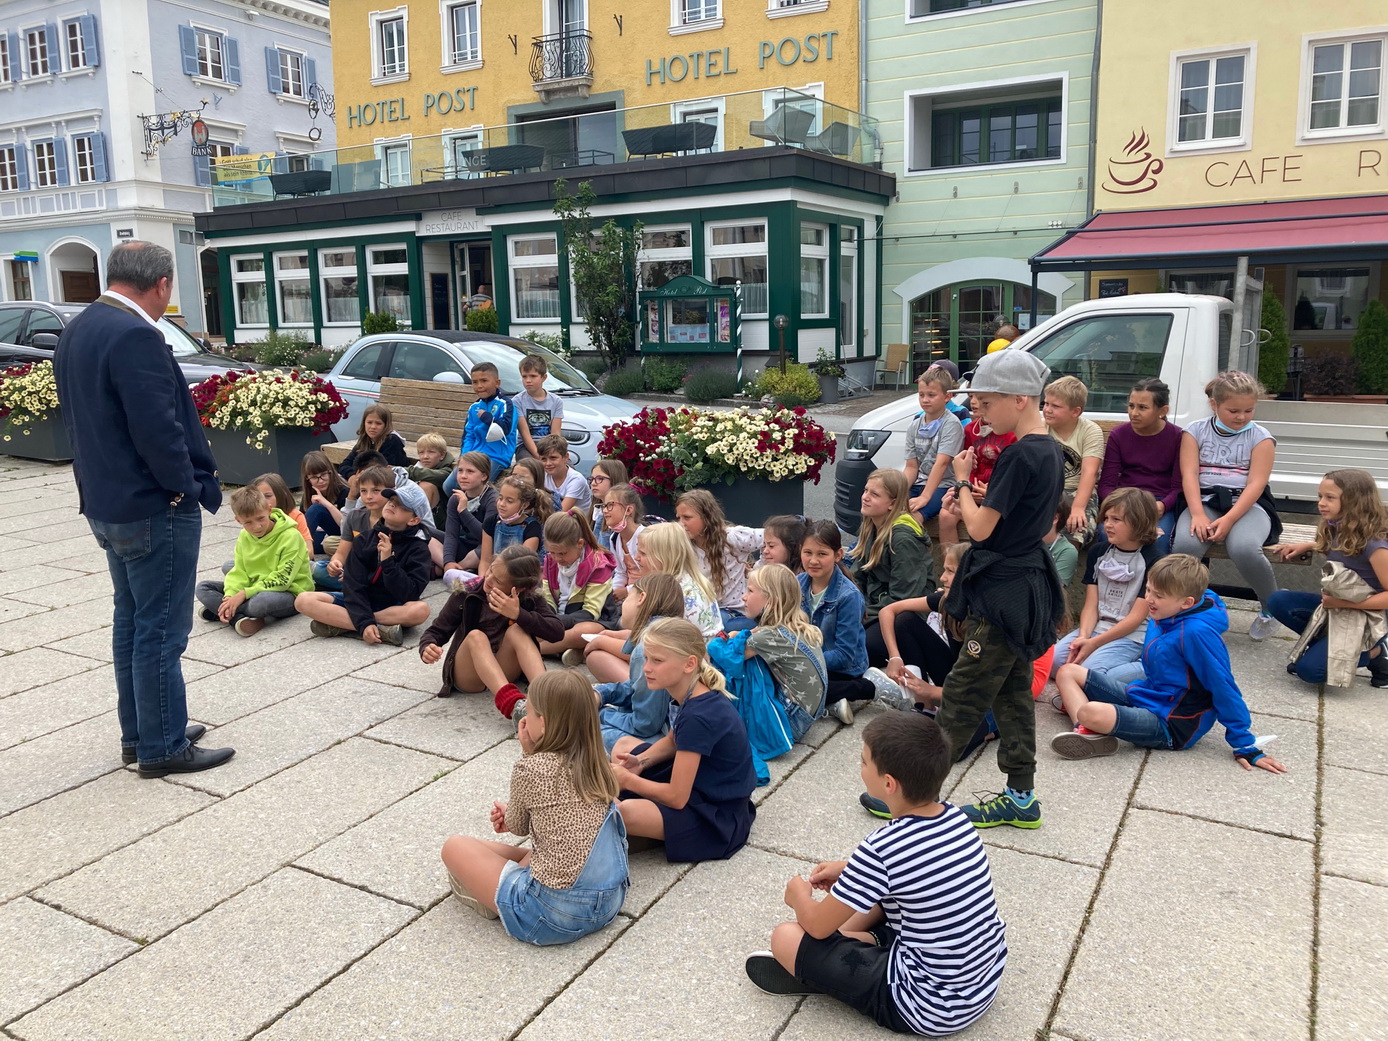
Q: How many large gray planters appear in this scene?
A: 3